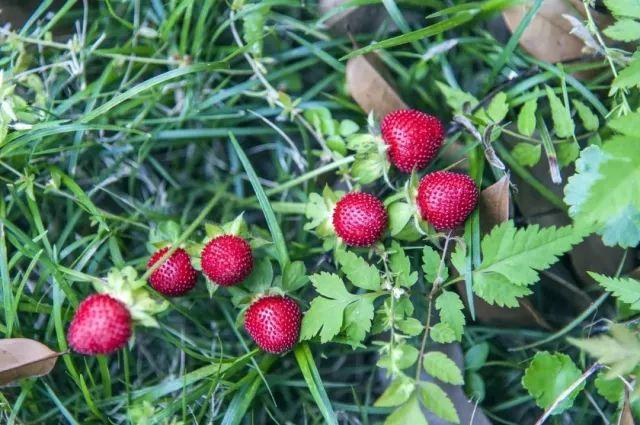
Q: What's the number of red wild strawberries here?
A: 7